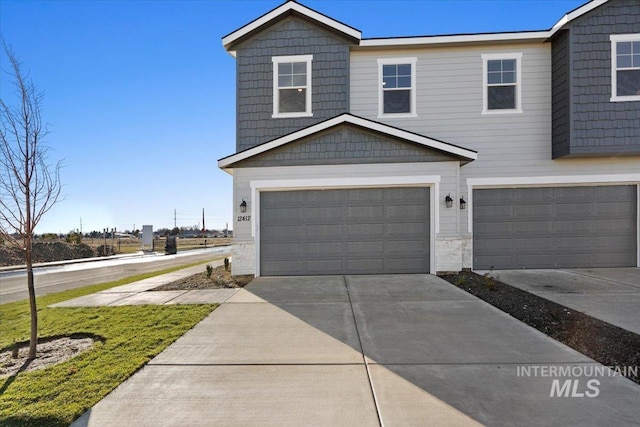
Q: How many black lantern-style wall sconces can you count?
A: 3